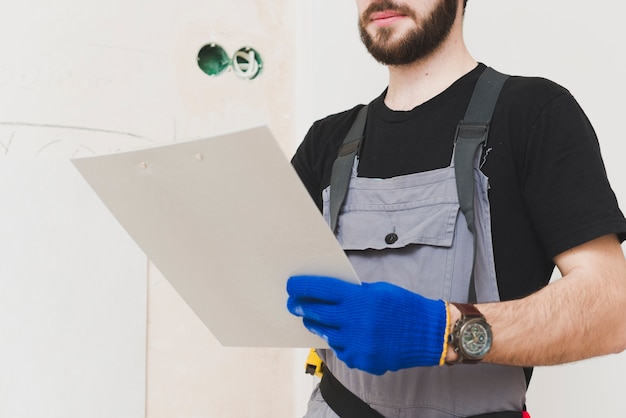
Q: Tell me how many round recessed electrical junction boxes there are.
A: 2